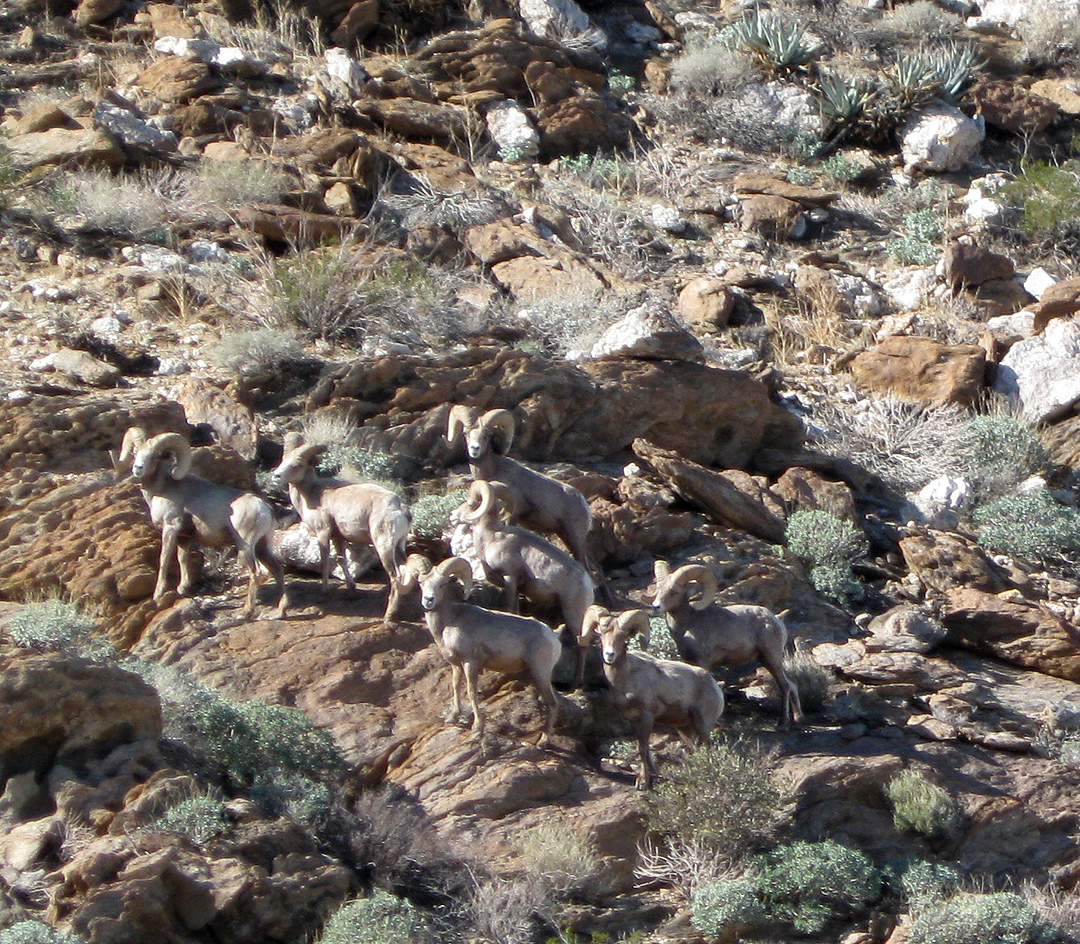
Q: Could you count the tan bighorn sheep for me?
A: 7